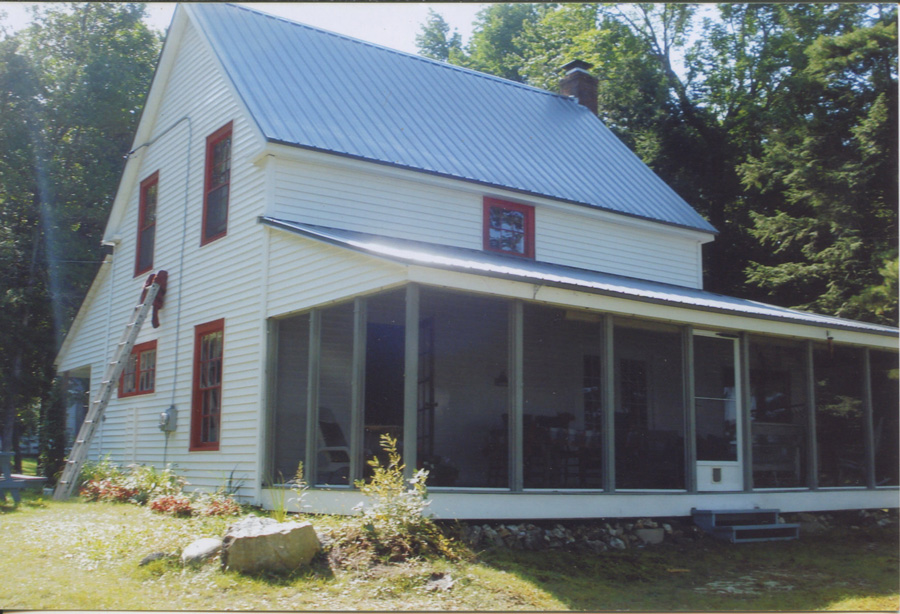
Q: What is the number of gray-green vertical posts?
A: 10